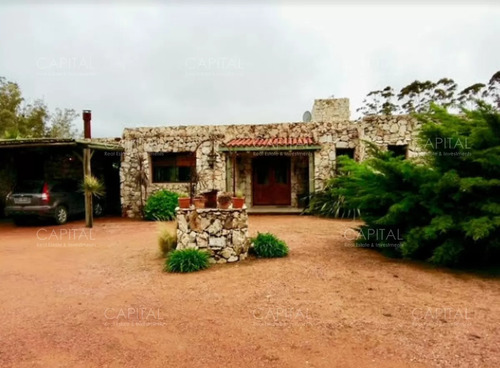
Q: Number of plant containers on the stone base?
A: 4